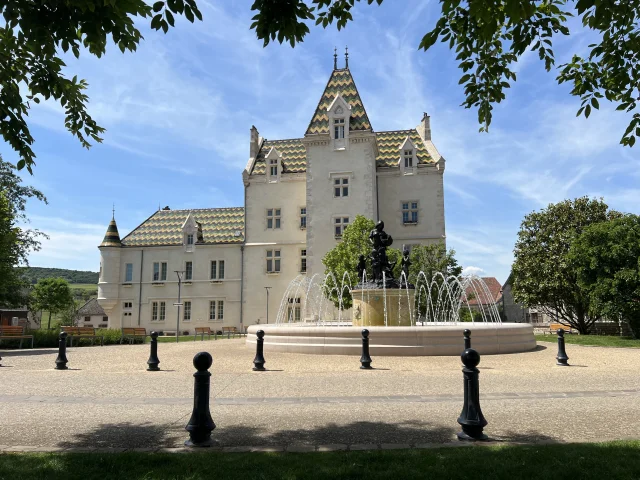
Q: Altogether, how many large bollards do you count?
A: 2